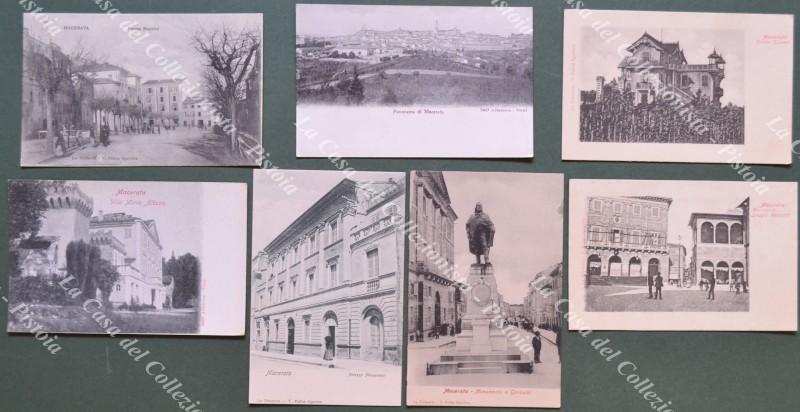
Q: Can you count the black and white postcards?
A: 7